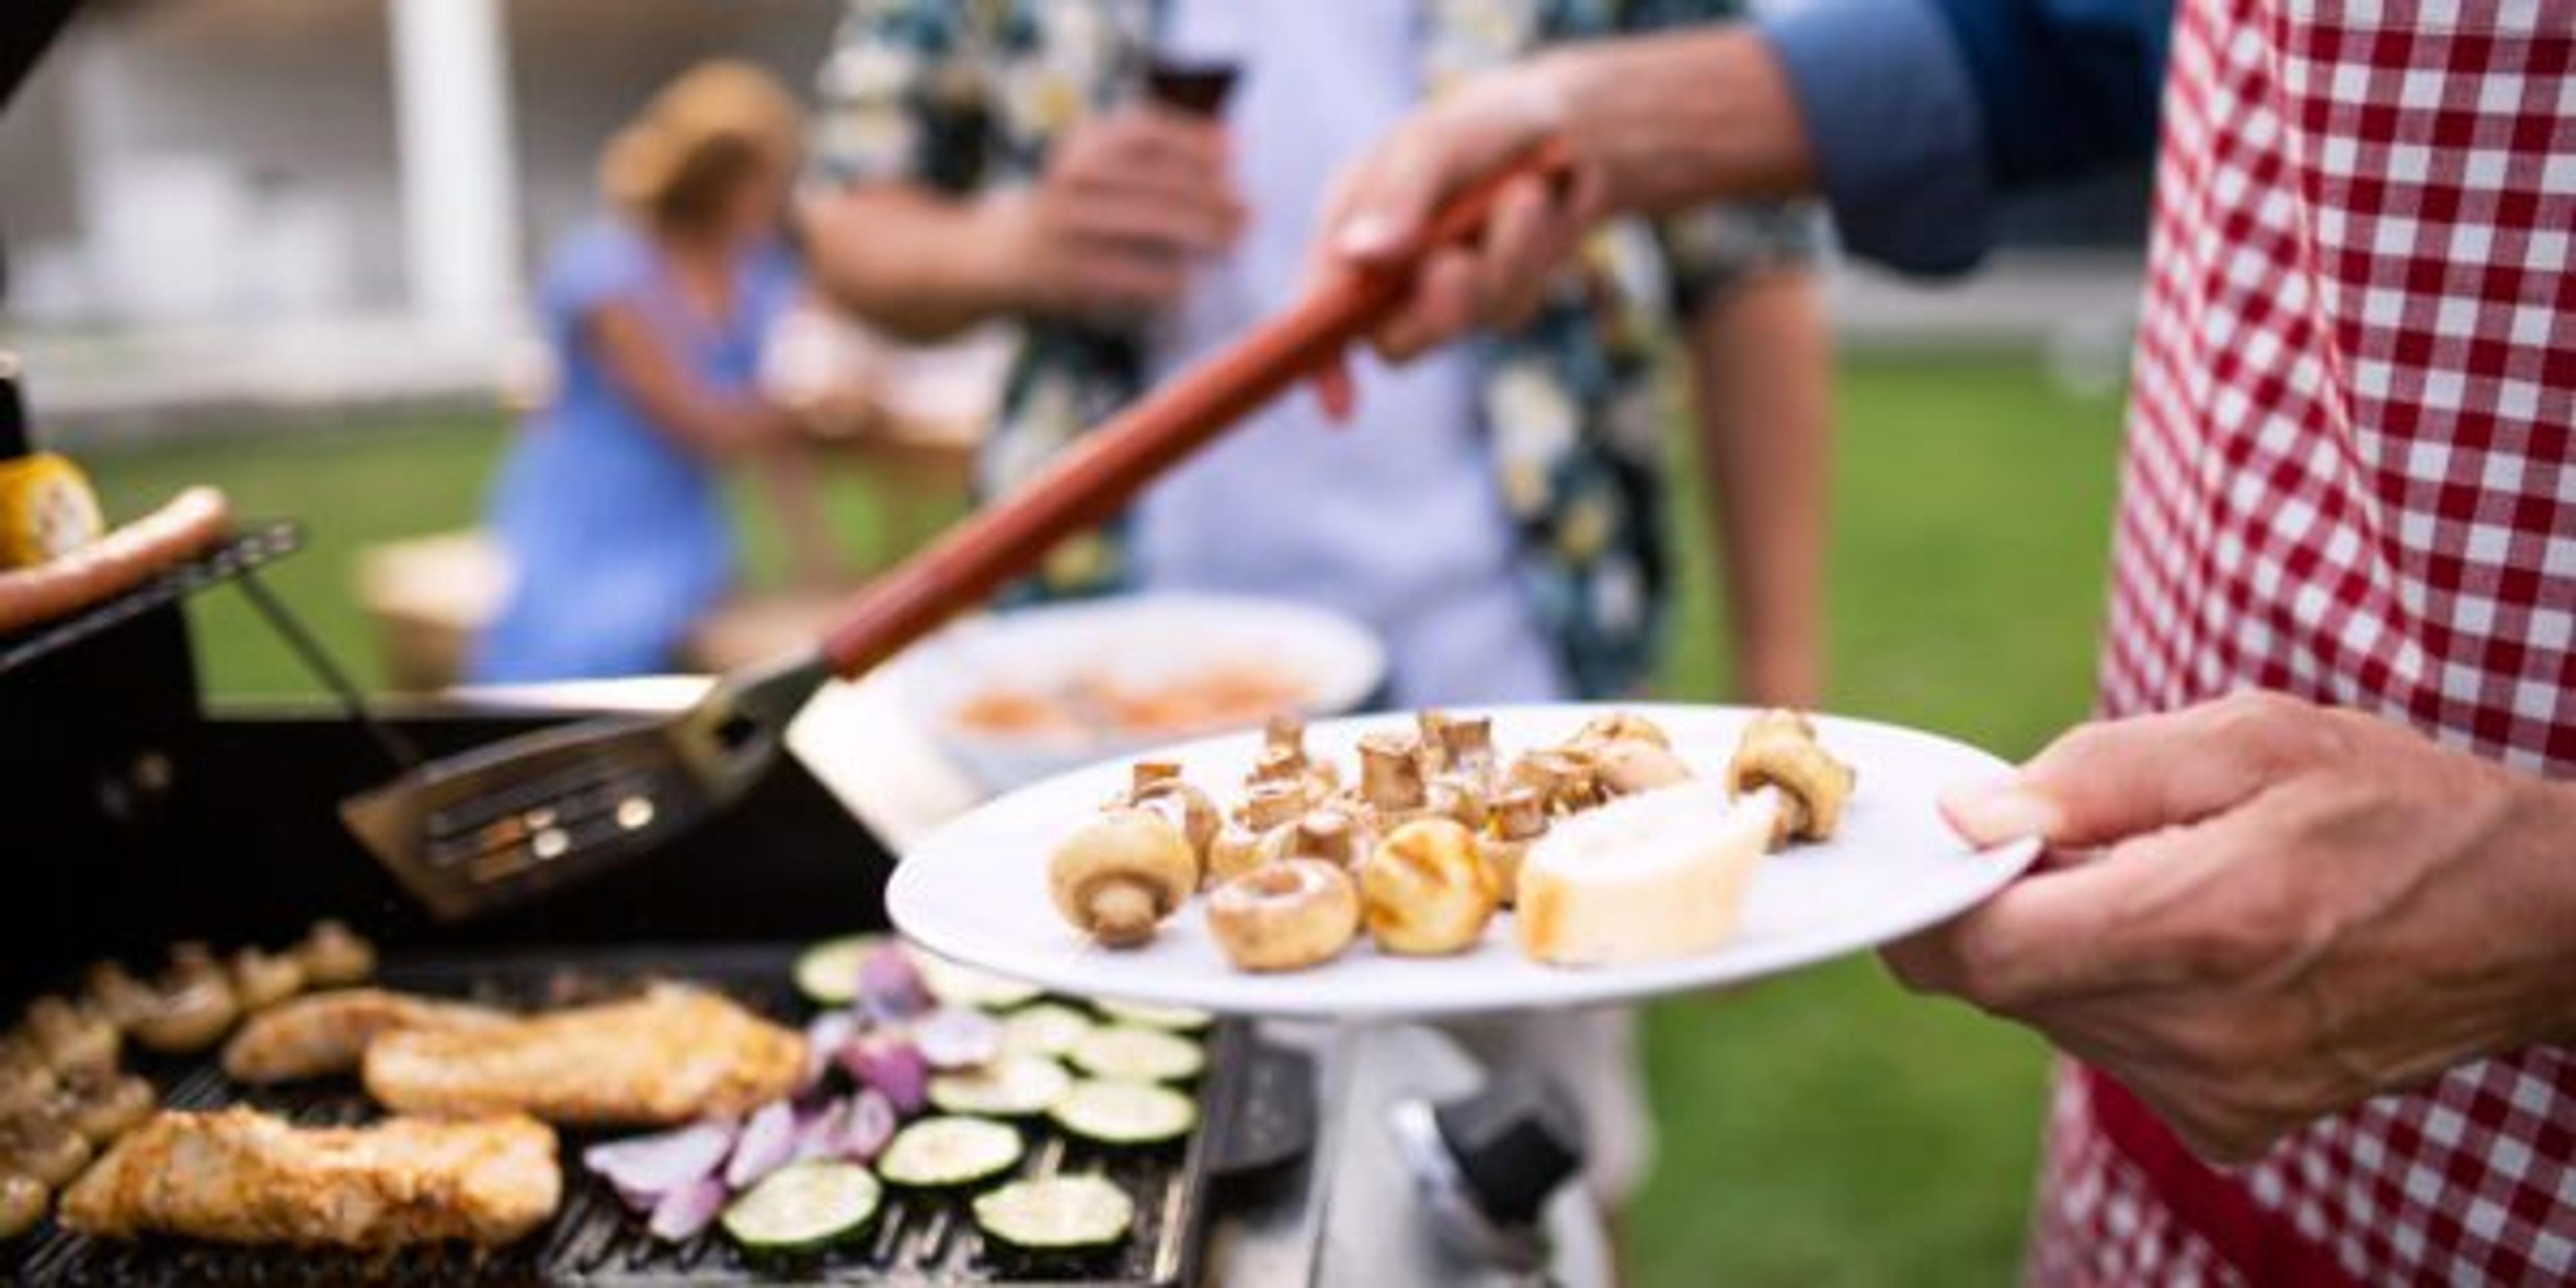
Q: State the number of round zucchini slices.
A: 10